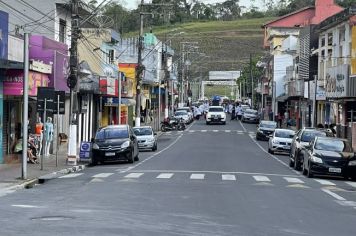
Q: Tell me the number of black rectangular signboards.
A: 2